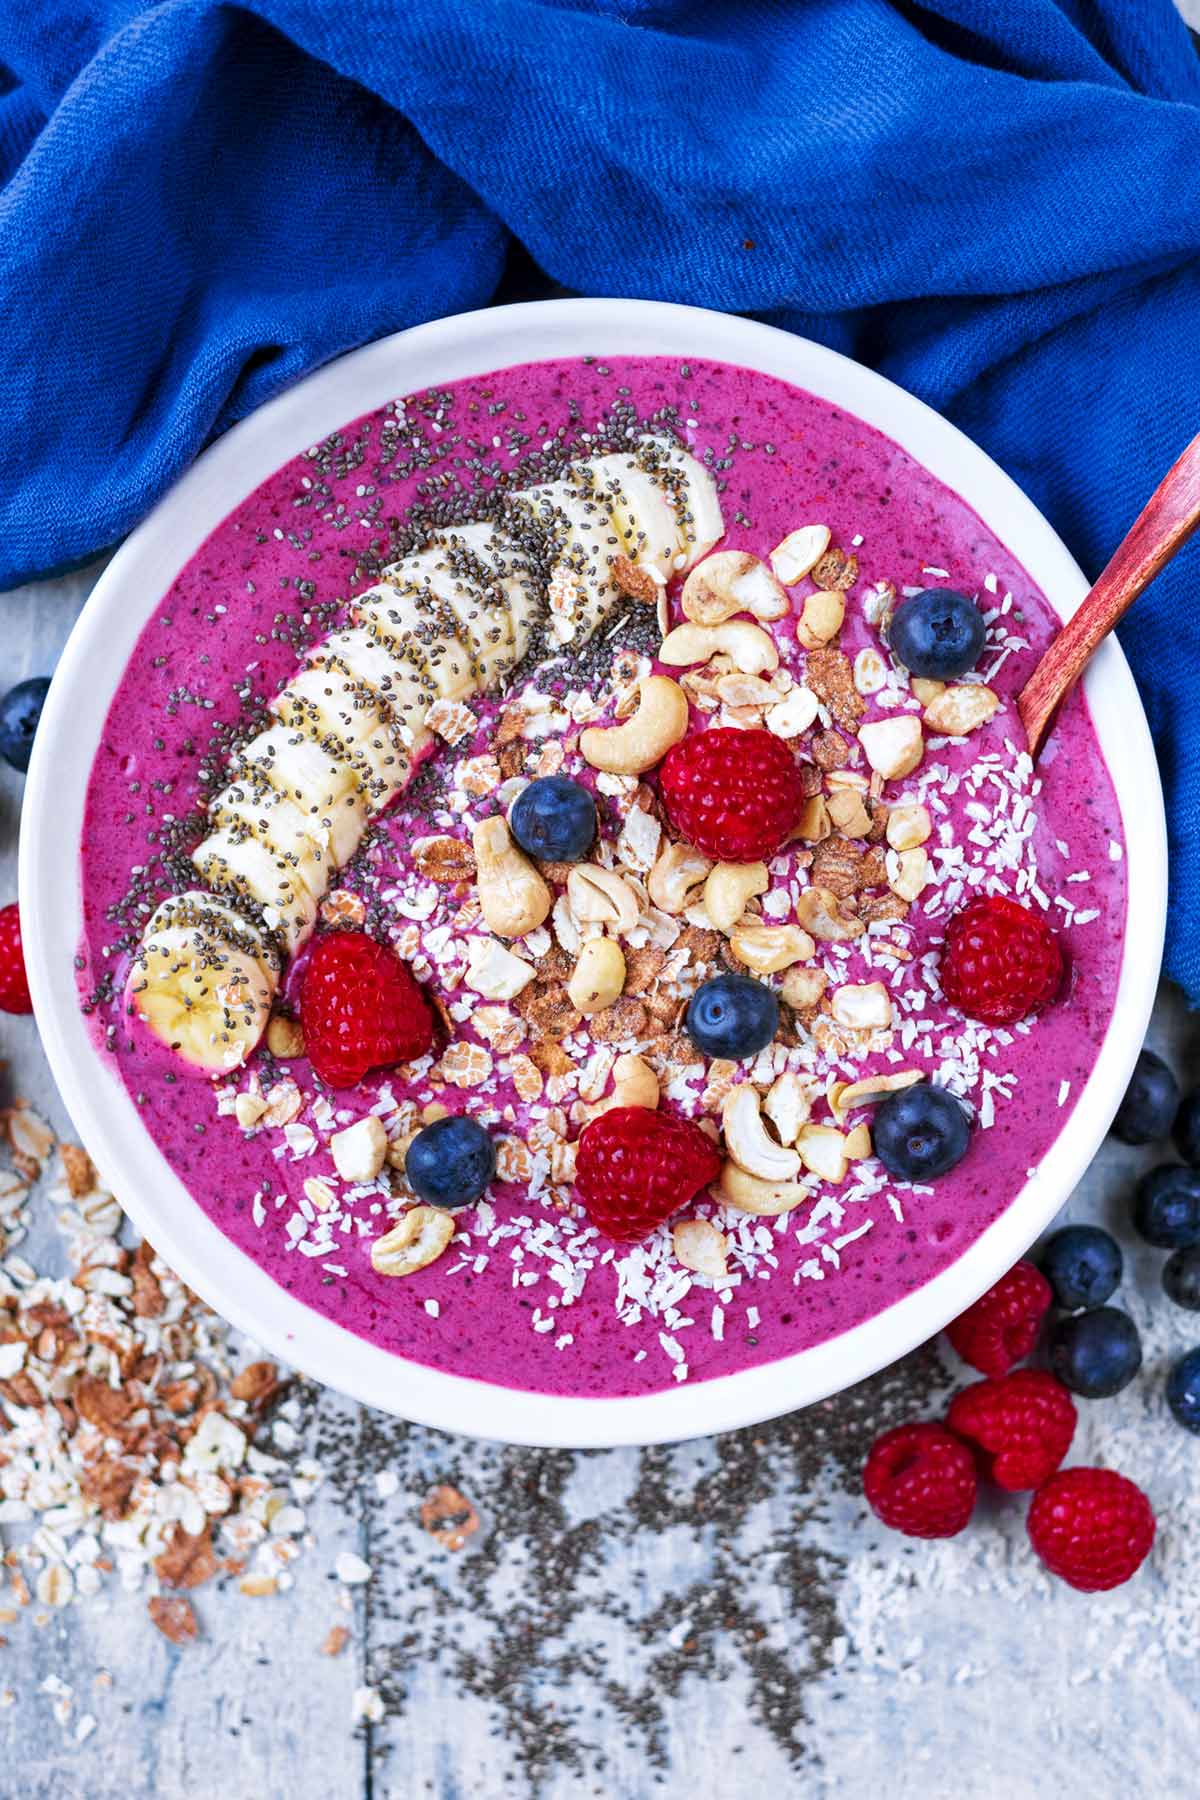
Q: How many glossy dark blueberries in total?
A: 13